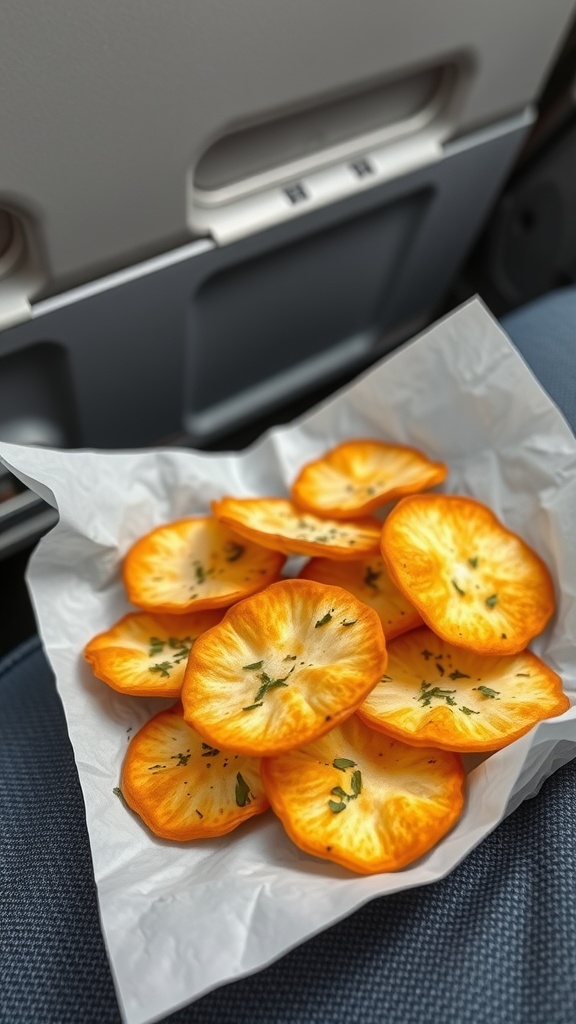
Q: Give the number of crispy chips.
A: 10